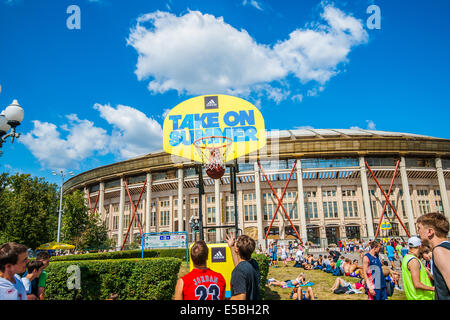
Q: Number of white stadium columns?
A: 11